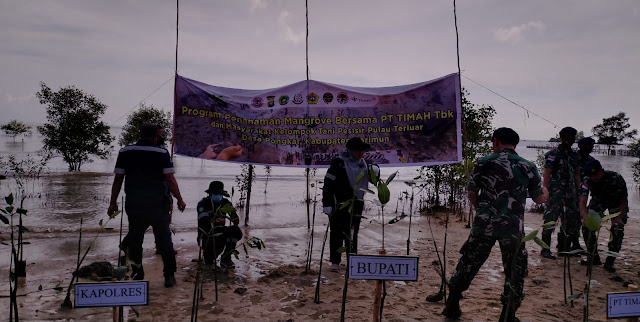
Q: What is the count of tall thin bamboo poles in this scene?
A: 3